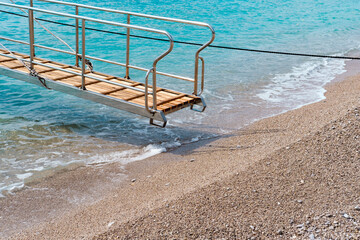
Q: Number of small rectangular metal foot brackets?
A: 2